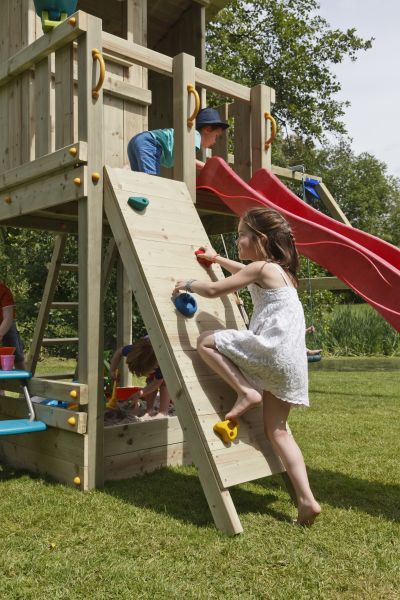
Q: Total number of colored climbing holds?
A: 4